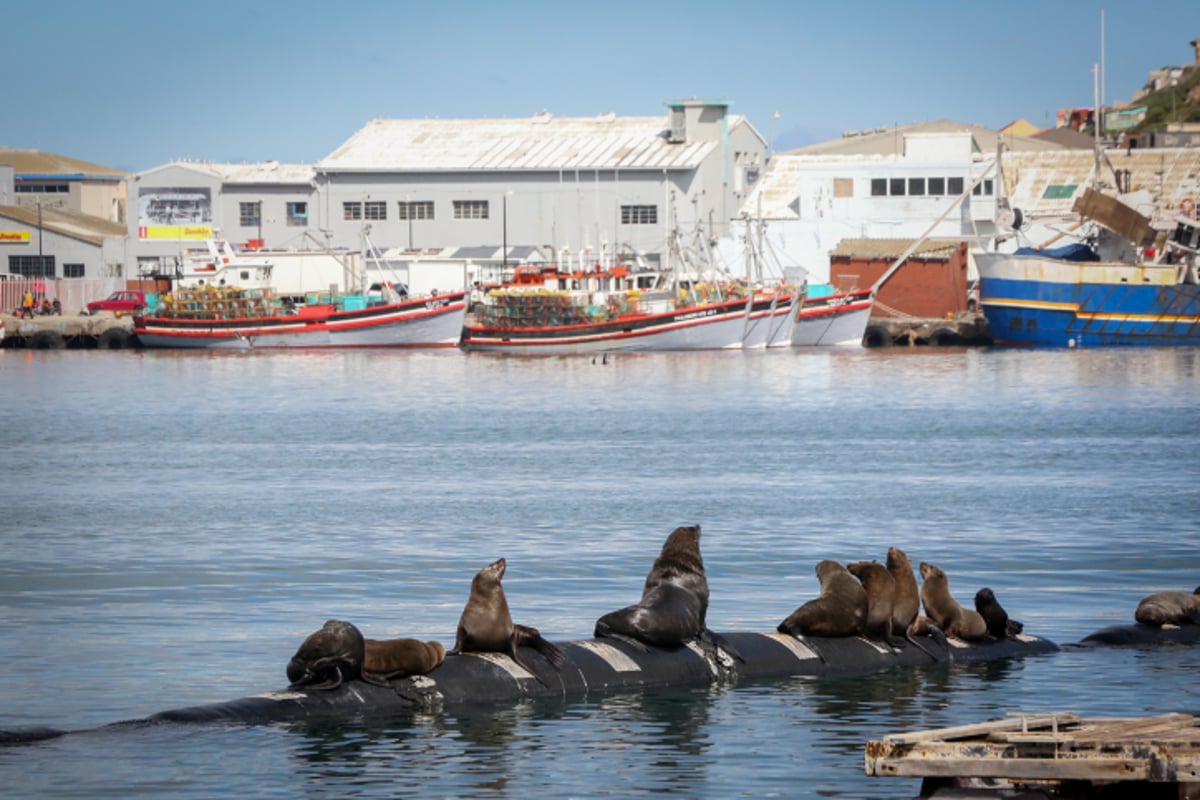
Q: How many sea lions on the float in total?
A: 10